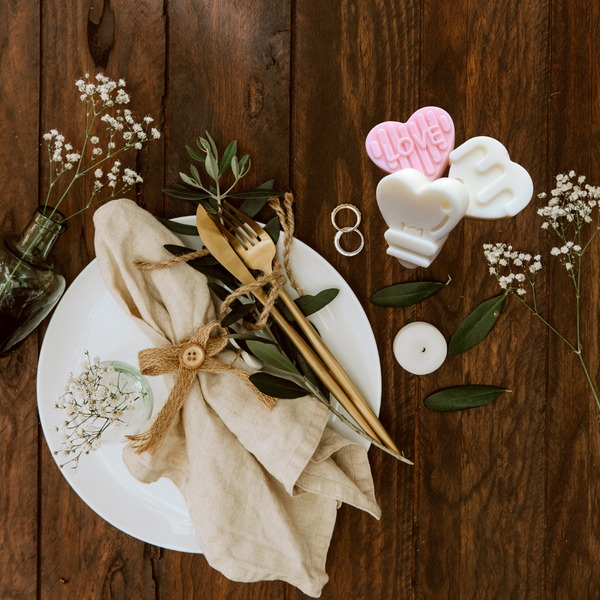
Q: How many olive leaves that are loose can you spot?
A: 3